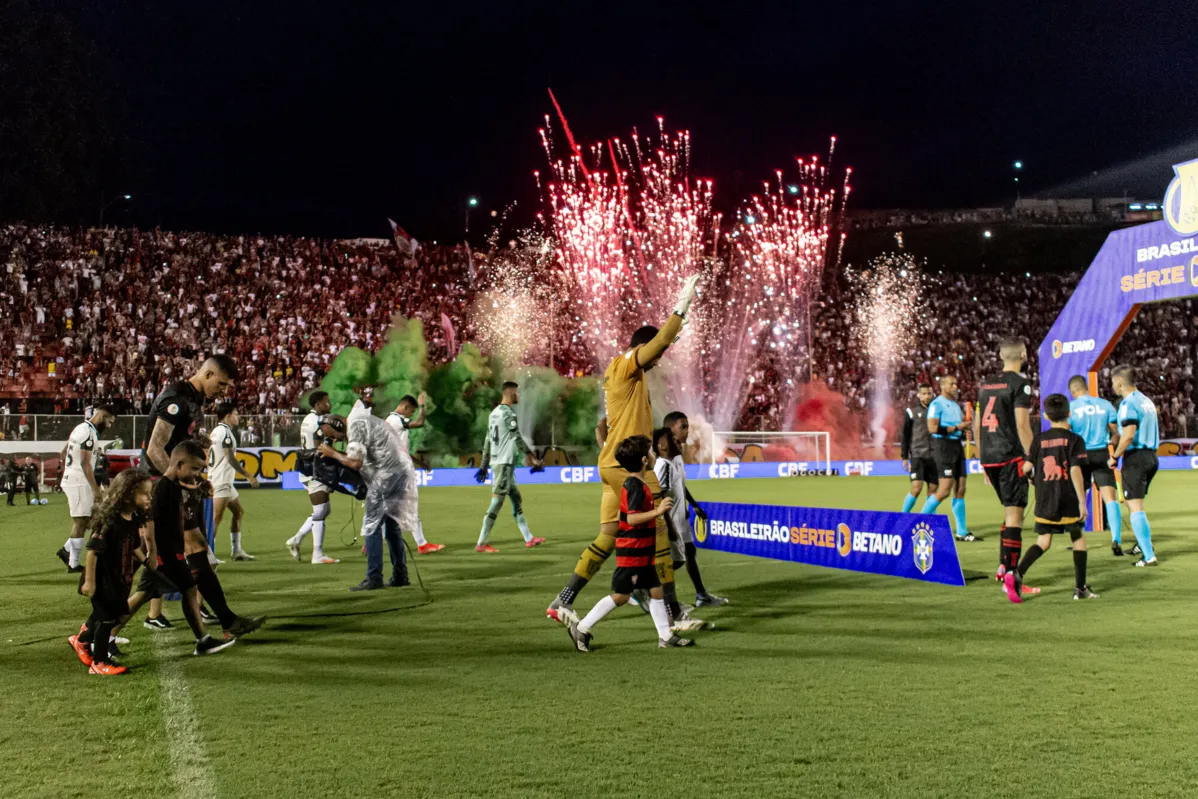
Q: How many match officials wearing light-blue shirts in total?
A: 3